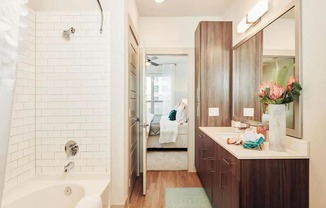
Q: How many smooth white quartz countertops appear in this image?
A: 1